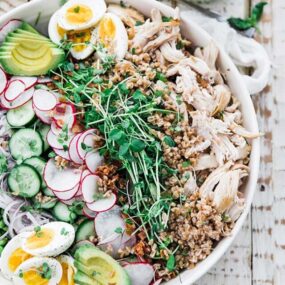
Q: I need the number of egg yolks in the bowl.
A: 8